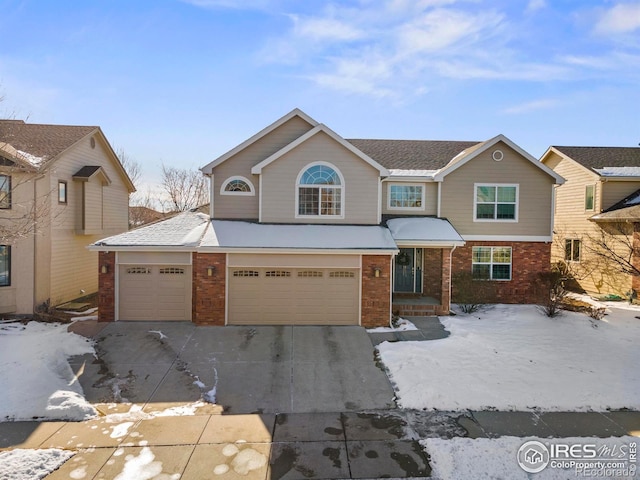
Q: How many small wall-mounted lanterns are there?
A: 3